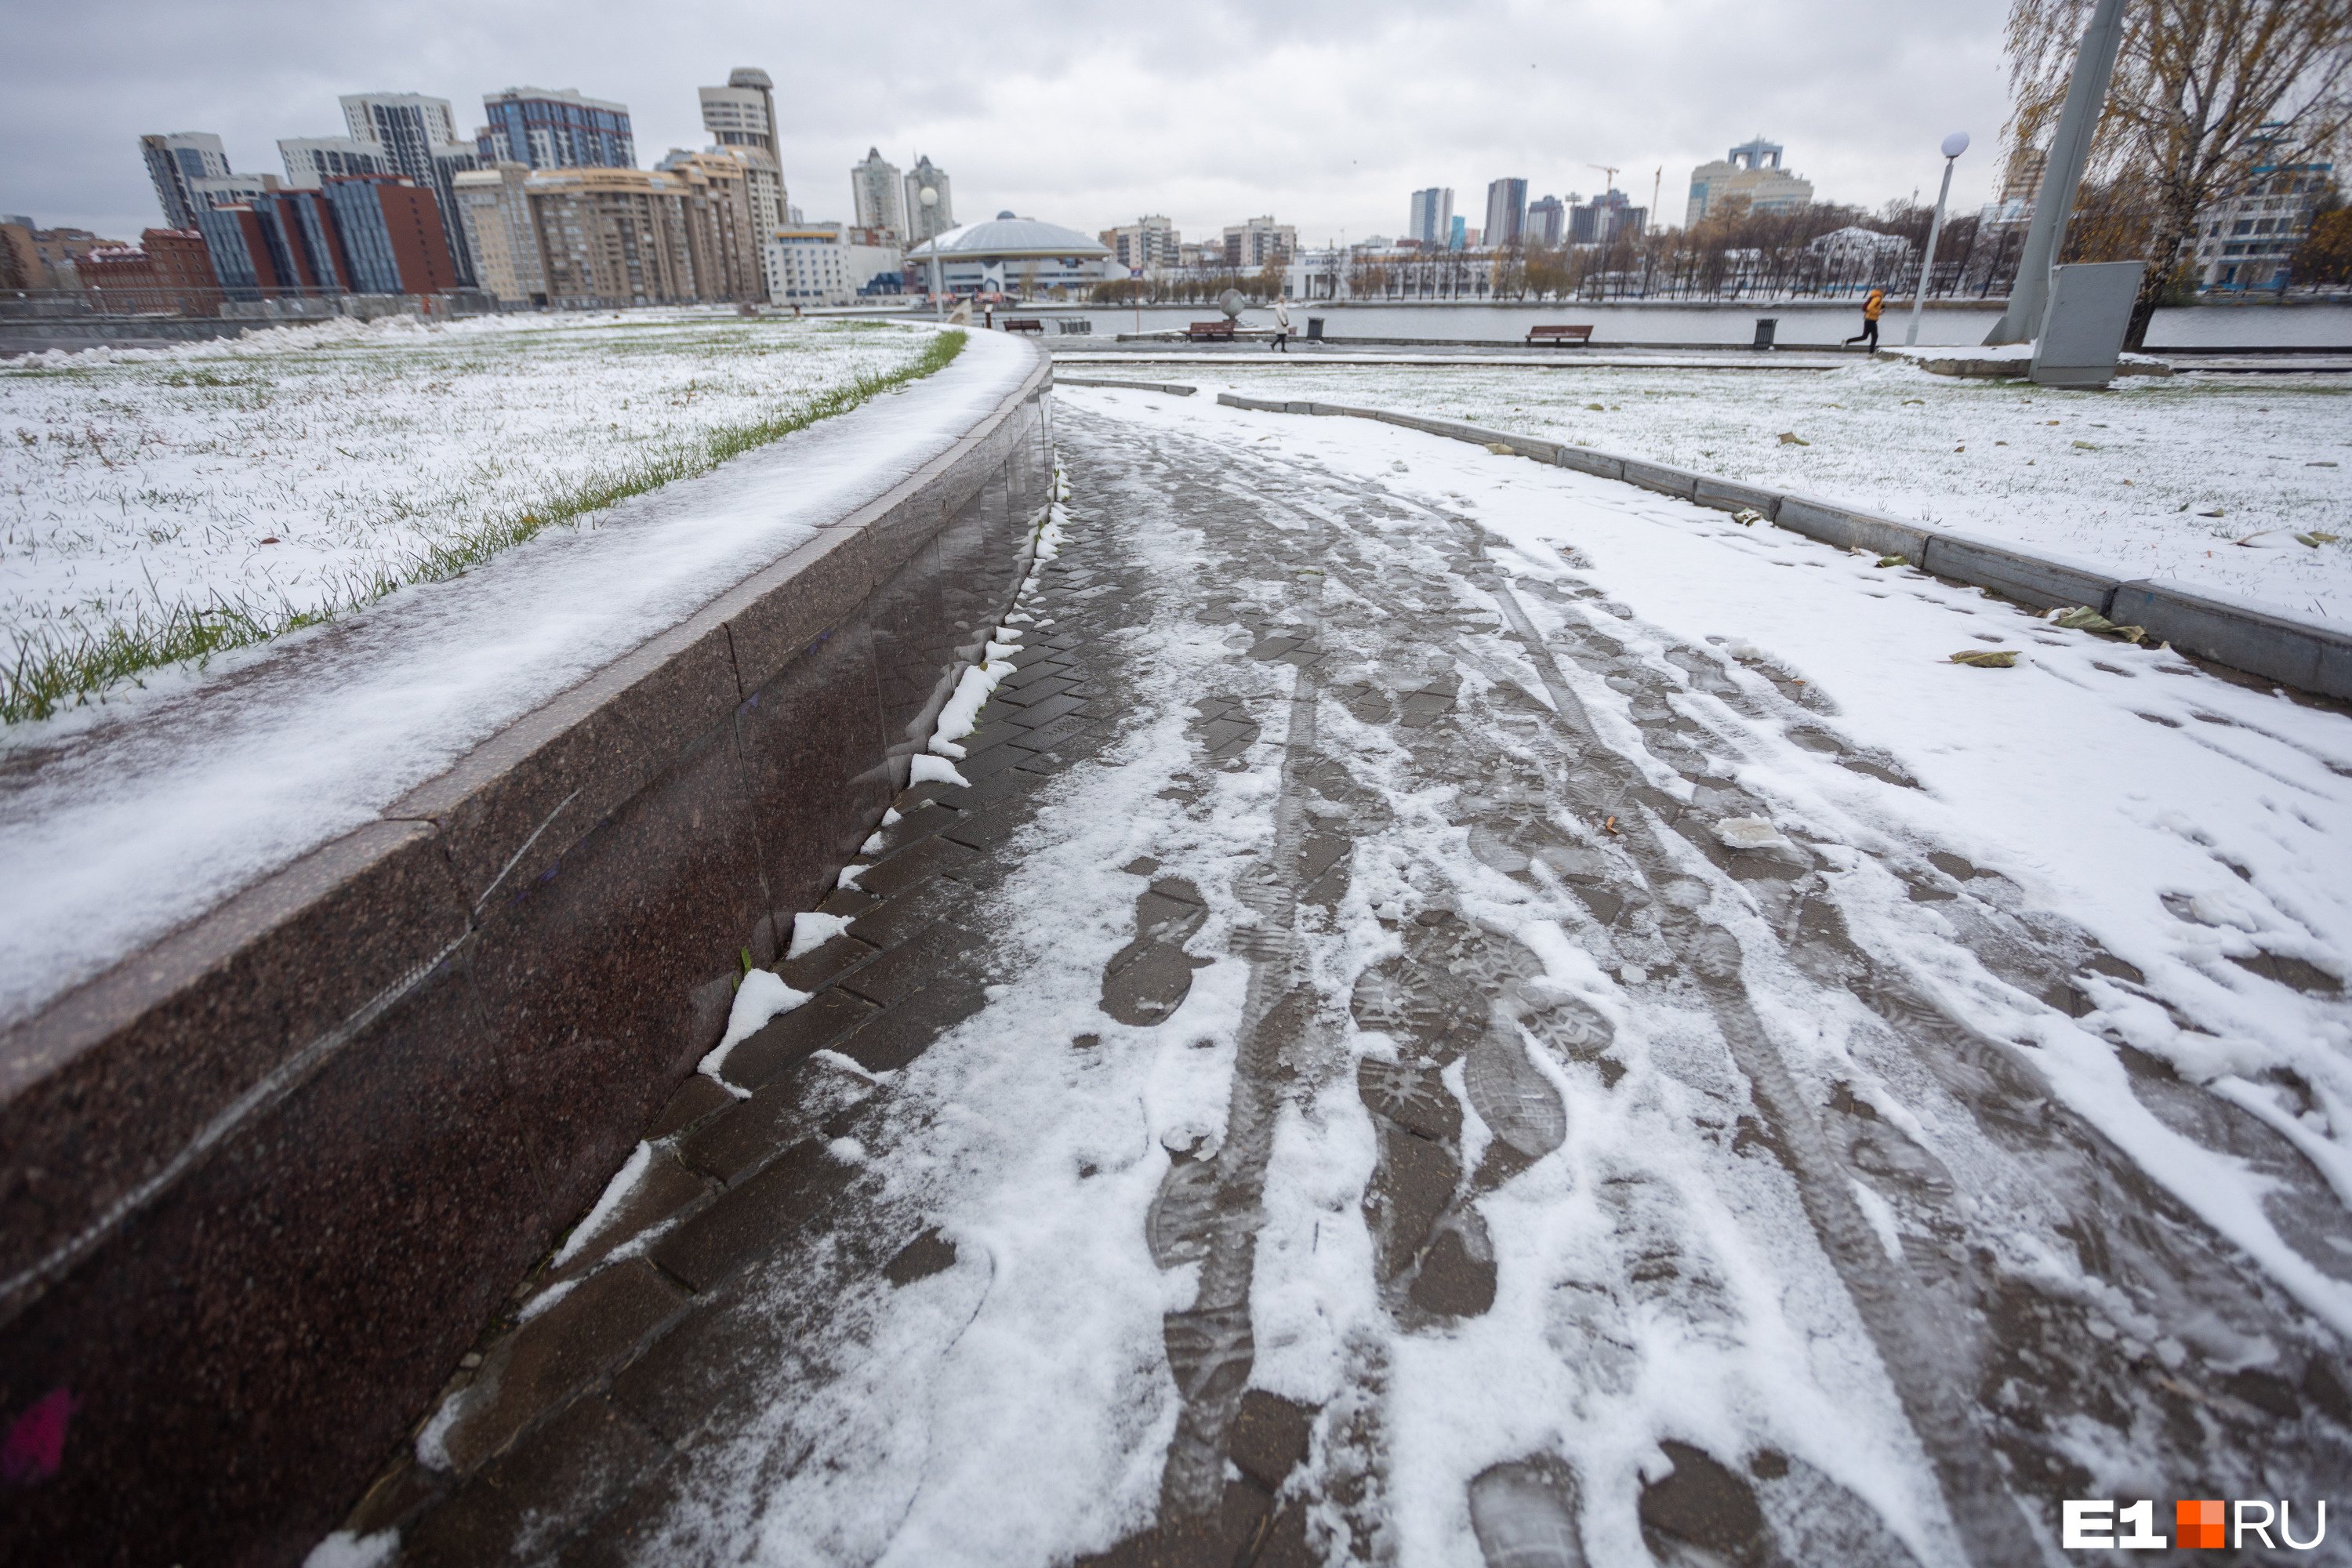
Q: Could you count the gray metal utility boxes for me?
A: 1